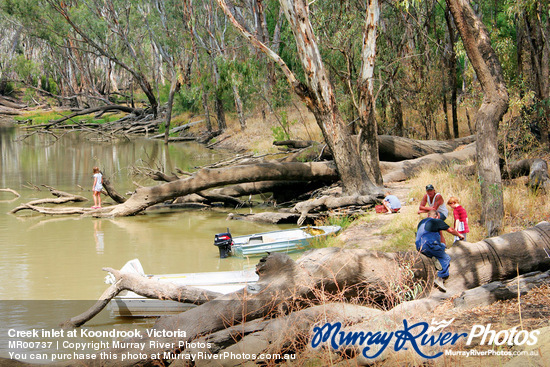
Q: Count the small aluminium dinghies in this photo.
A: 2